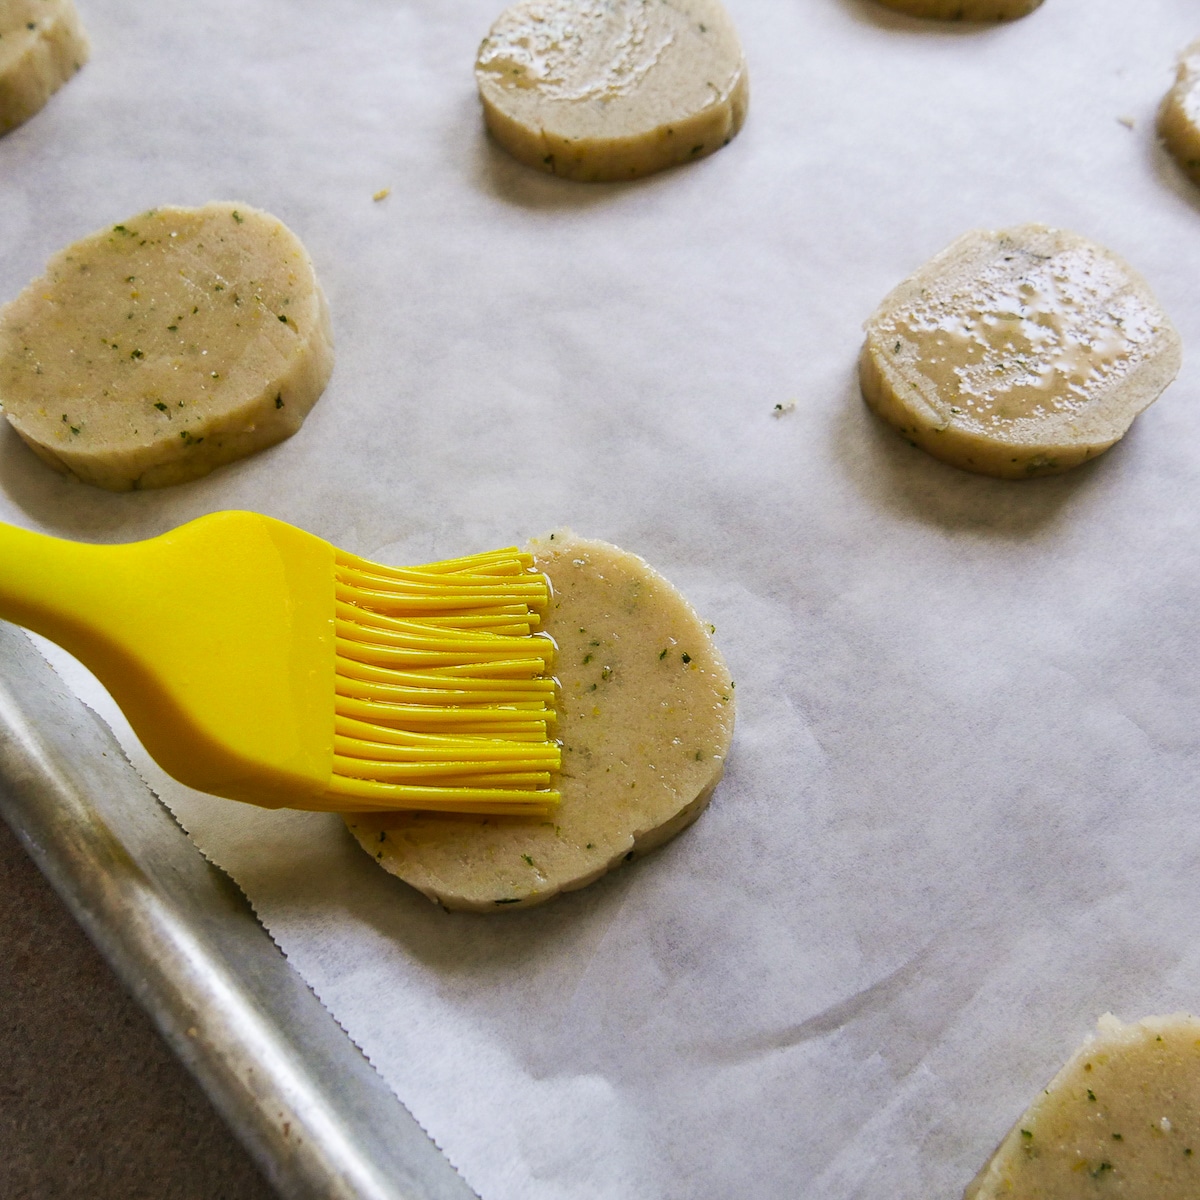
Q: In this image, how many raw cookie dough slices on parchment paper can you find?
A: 8